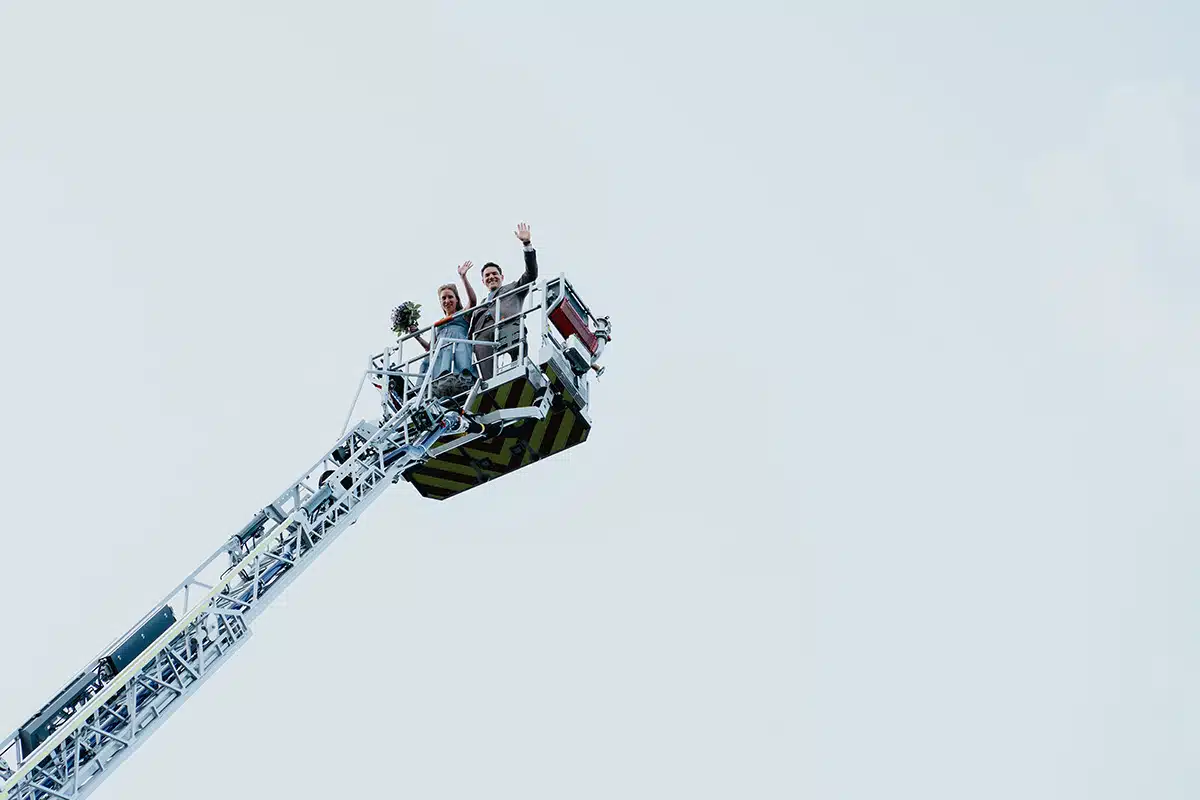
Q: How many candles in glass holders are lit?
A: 0